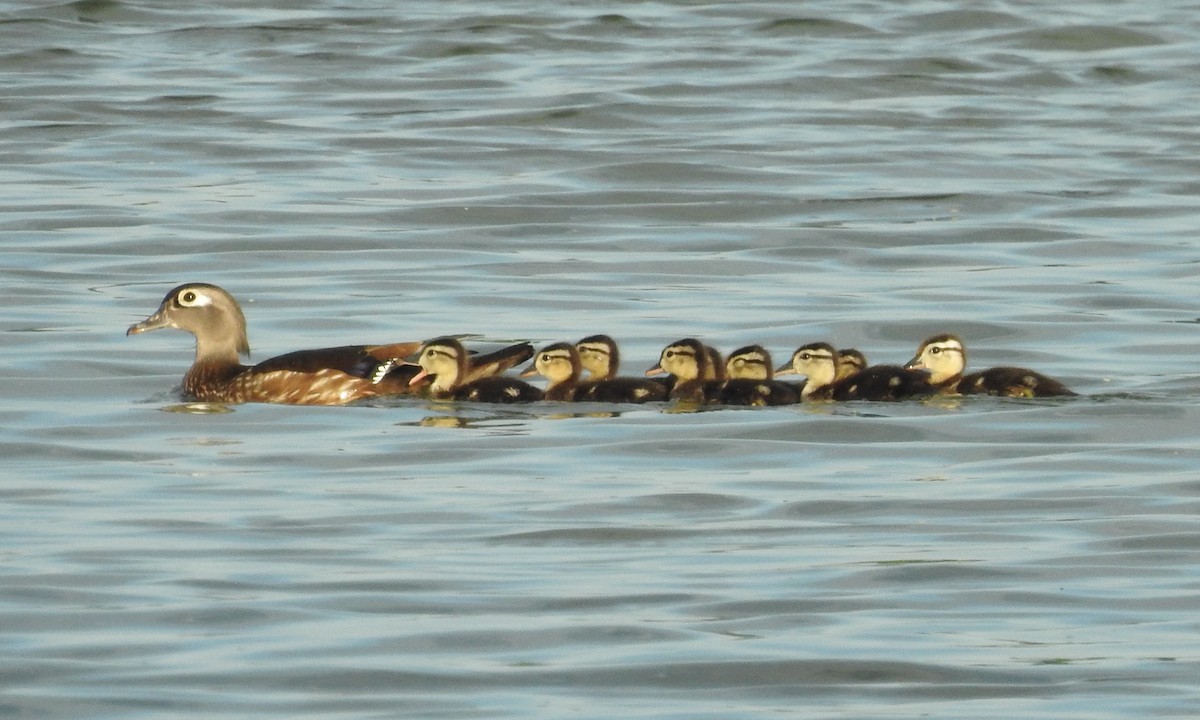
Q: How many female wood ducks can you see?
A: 1